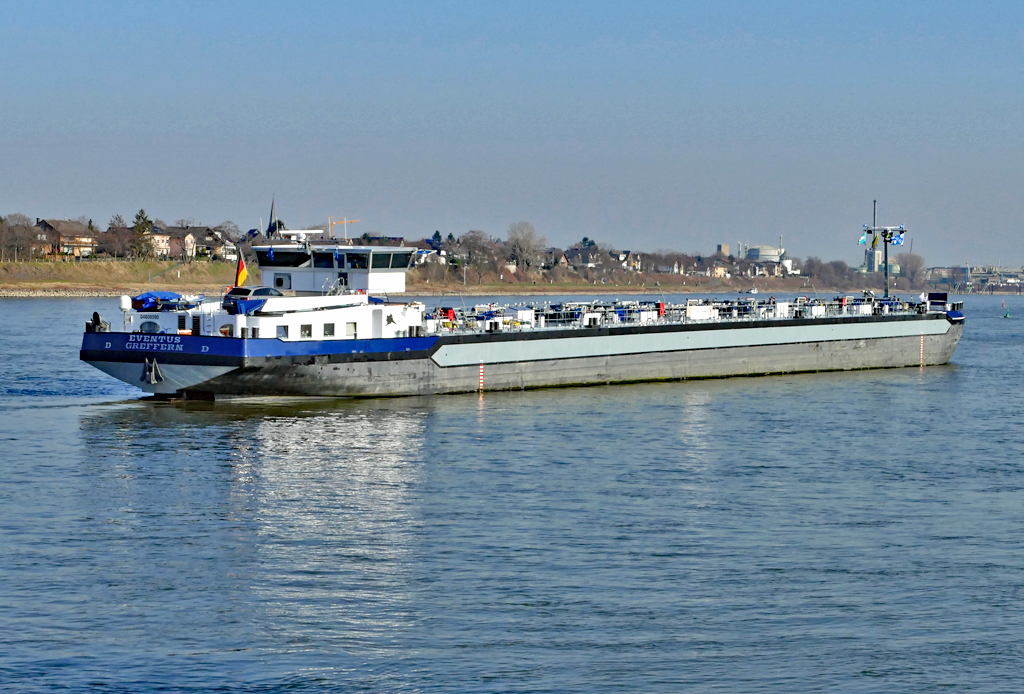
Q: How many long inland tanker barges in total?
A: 1